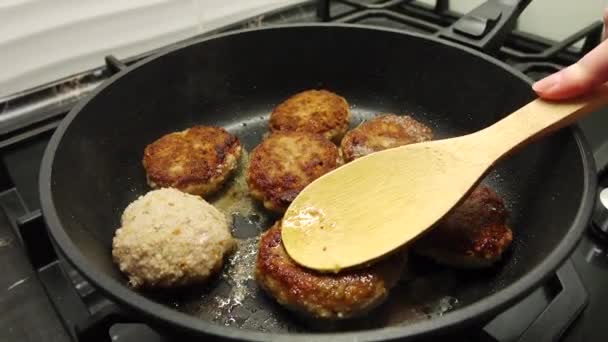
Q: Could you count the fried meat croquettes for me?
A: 6